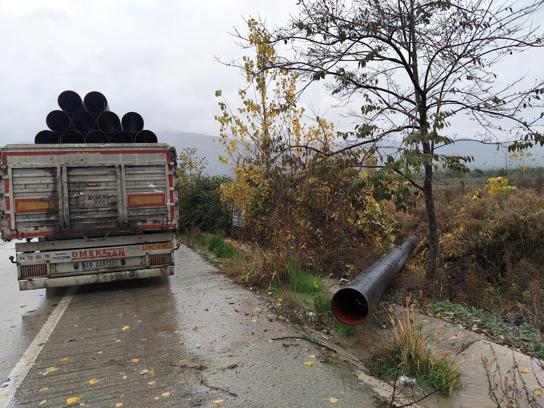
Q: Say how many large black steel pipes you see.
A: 12